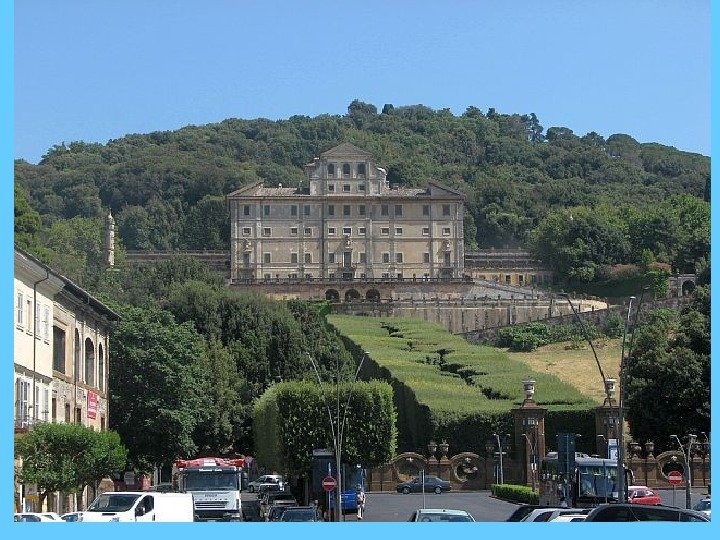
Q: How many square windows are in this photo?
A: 14